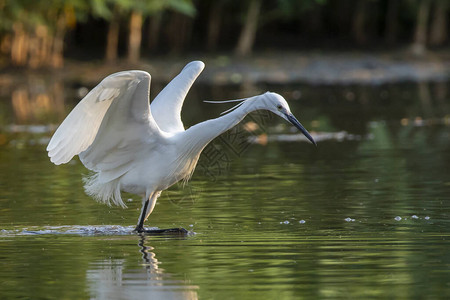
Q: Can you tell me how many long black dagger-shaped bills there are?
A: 1